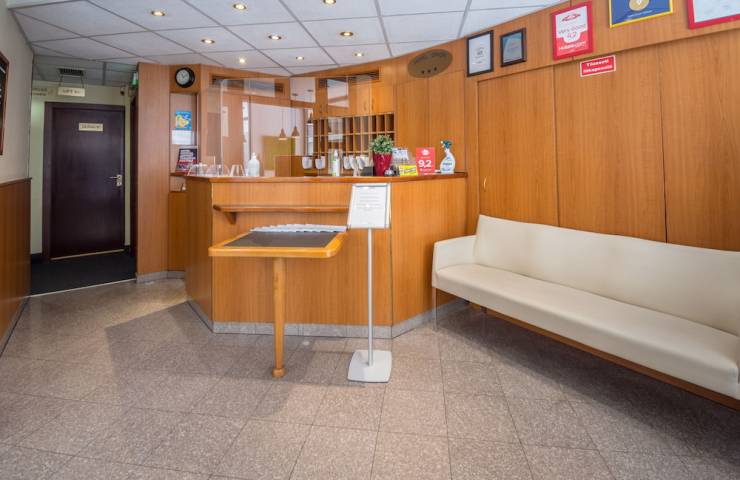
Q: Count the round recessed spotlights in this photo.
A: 9